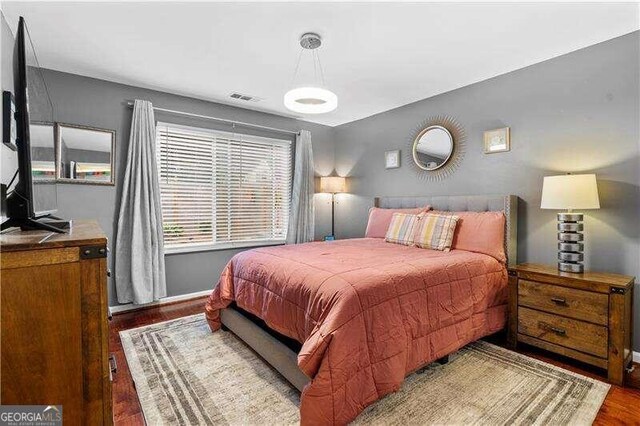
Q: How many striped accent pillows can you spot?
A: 2